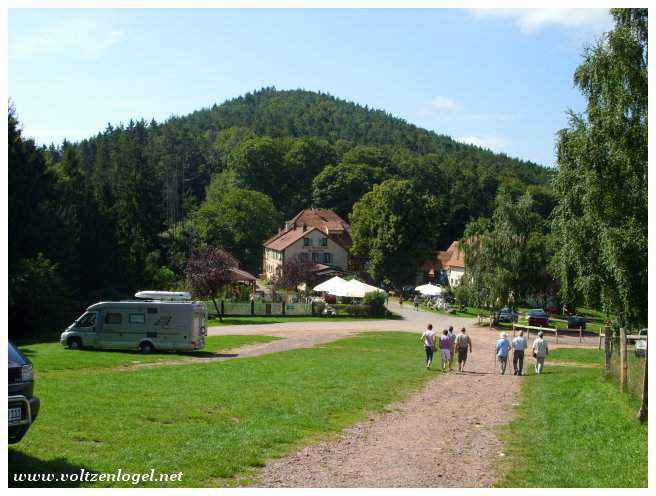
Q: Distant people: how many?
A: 7